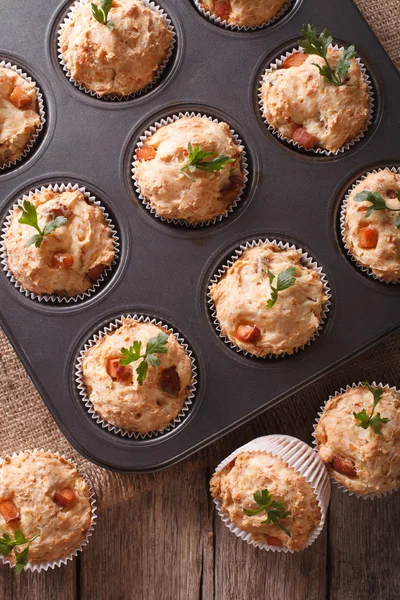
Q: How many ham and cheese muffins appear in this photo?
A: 12